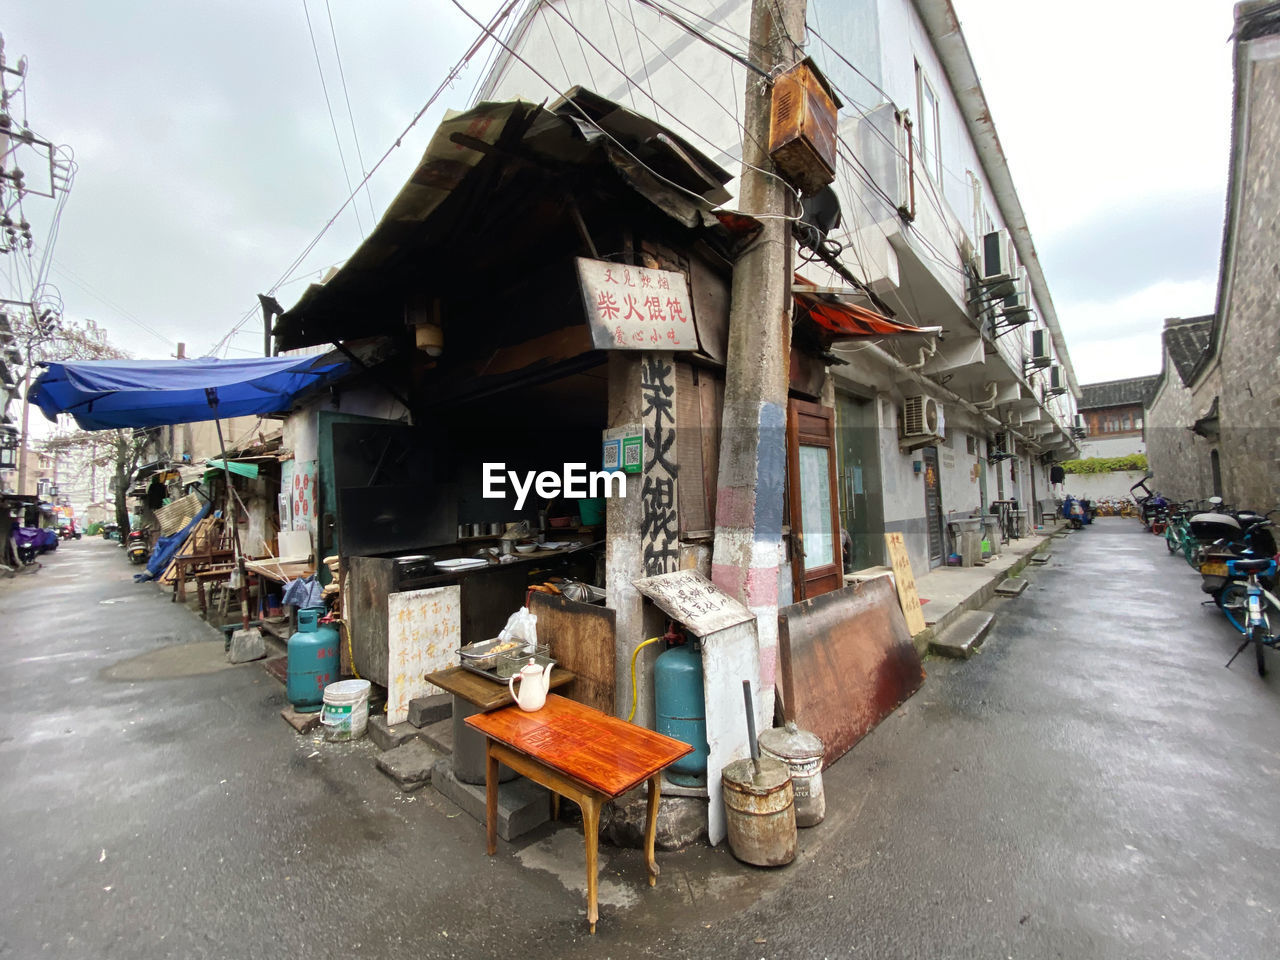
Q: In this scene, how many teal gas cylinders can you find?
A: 2